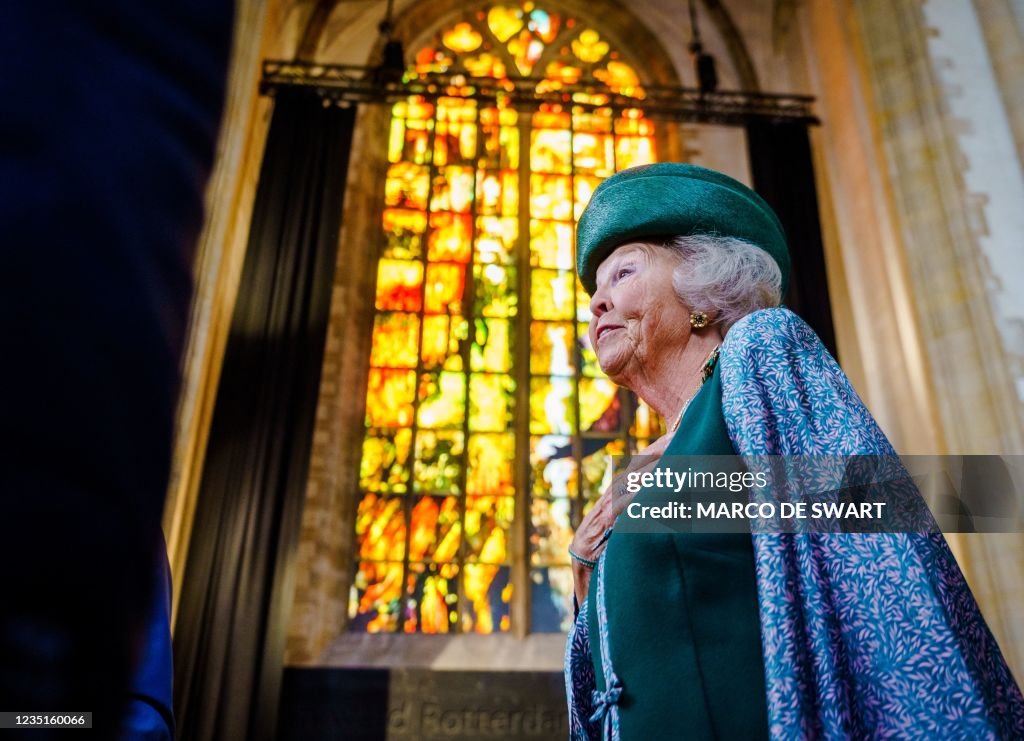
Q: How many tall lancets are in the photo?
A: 6